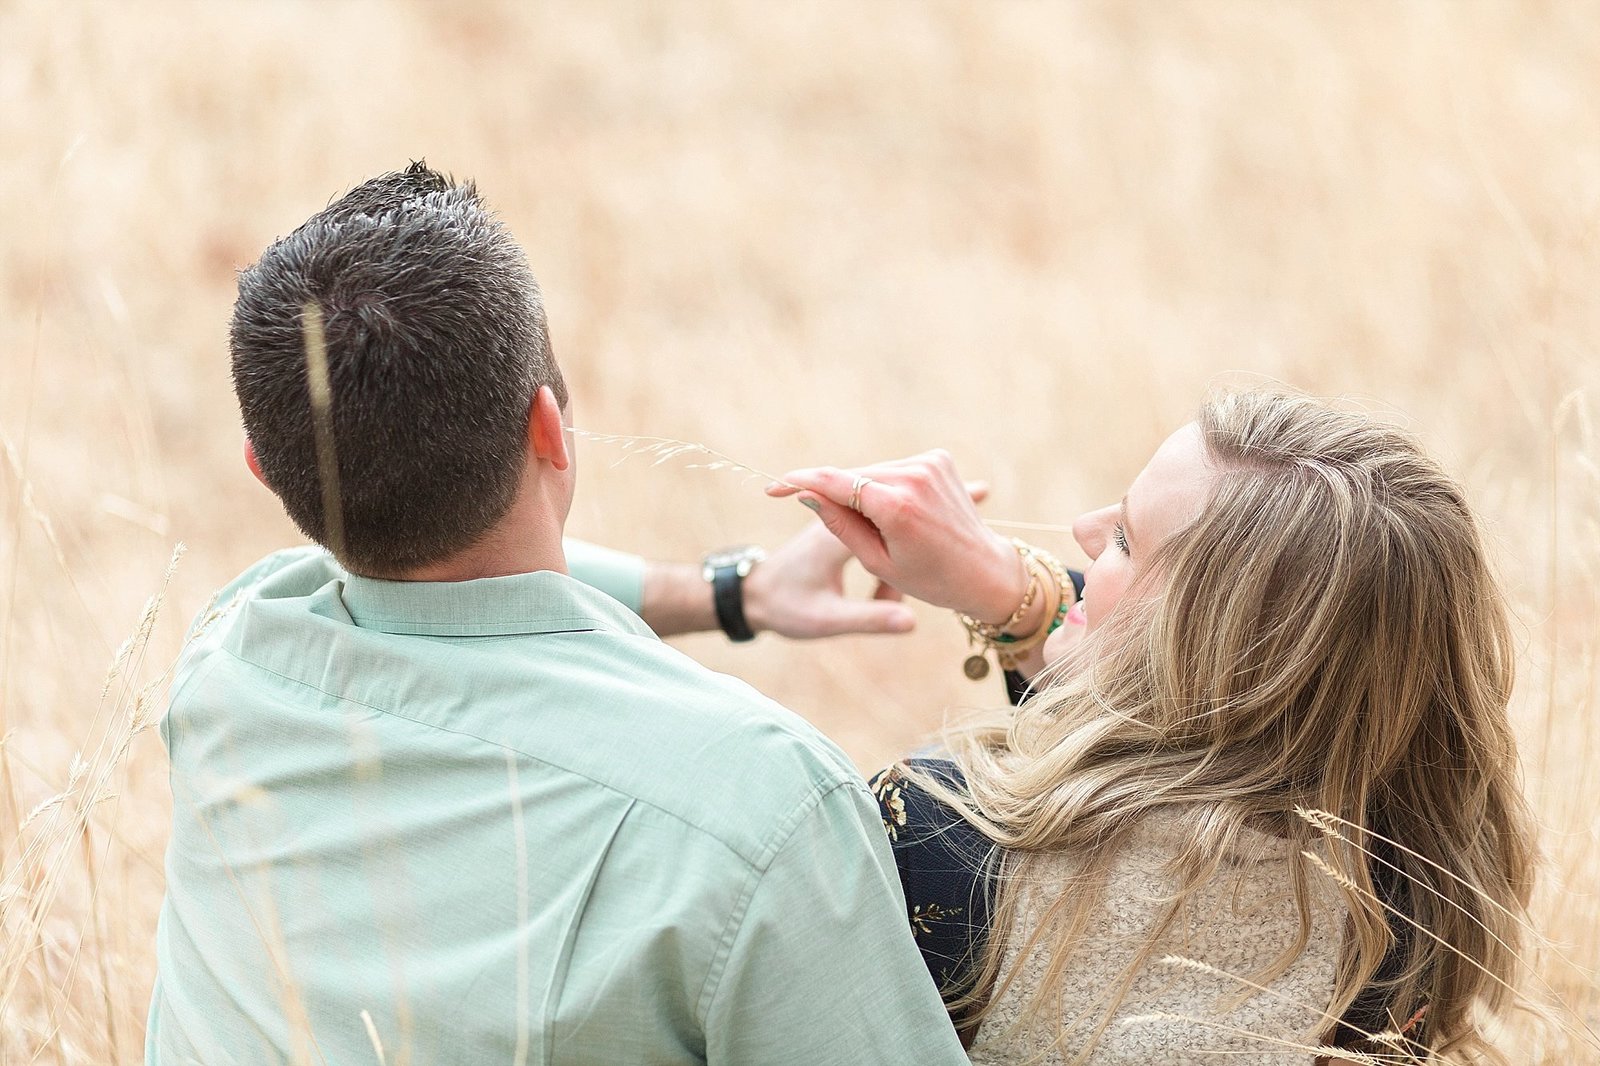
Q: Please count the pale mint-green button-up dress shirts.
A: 1